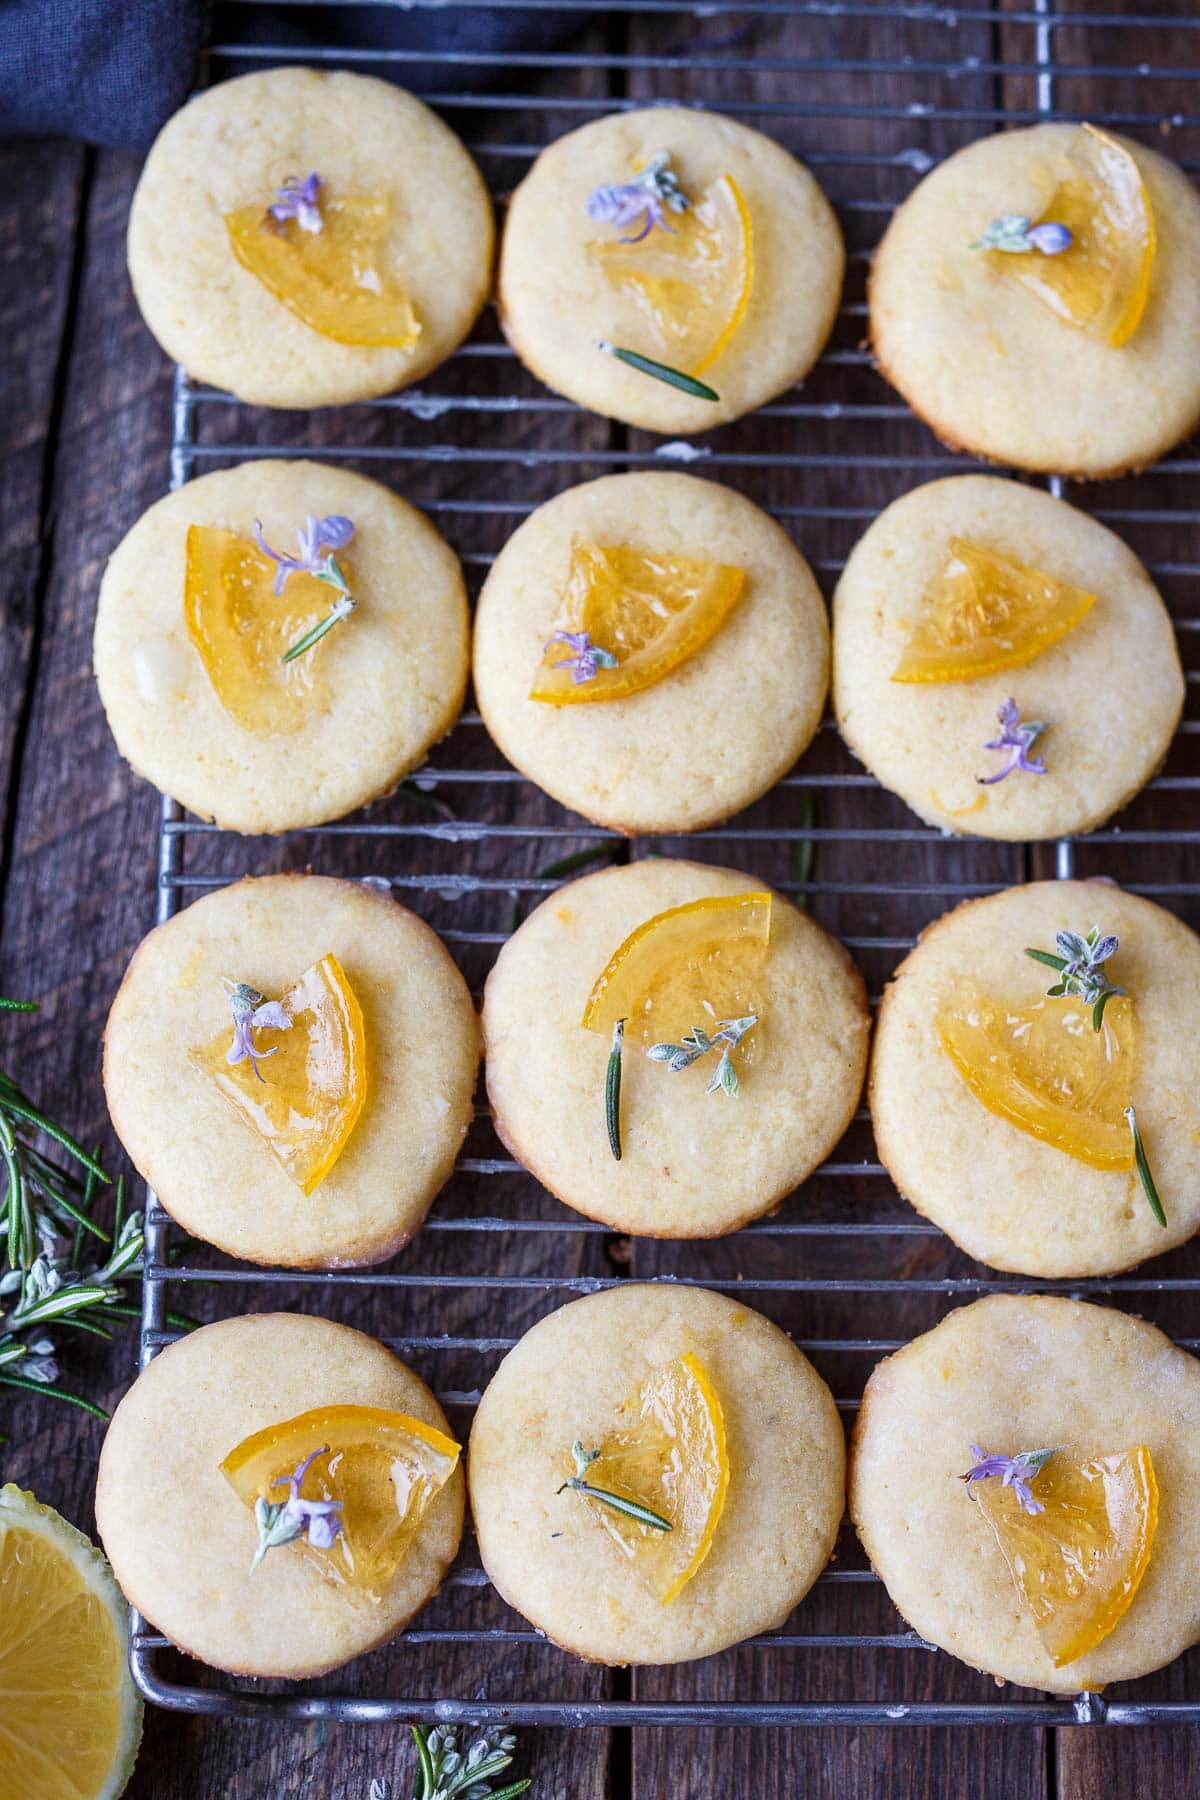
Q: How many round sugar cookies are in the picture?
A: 12